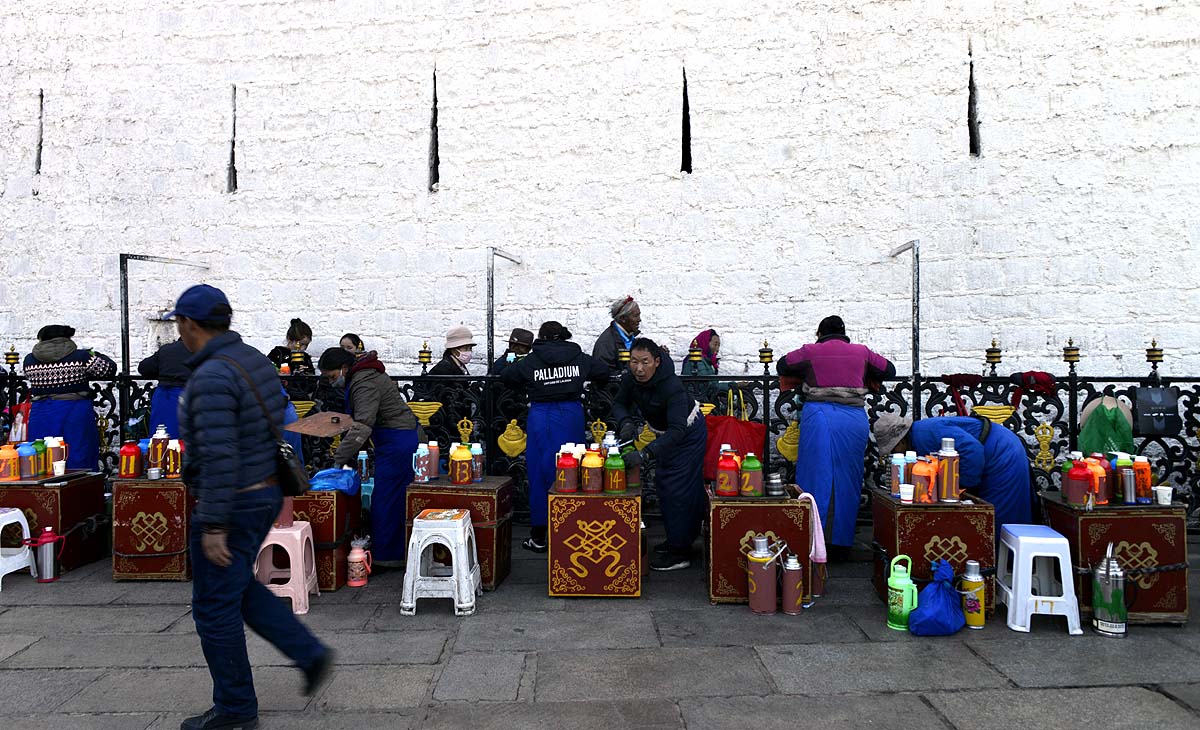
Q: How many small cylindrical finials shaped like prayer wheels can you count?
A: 10